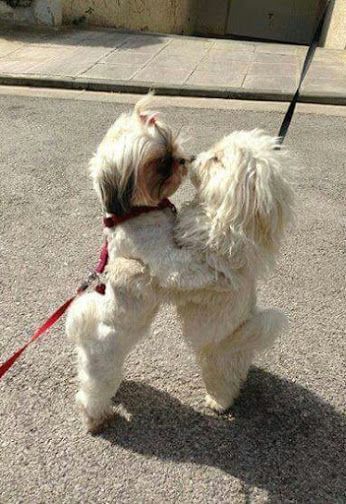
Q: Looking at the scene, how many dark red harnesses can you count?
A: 1